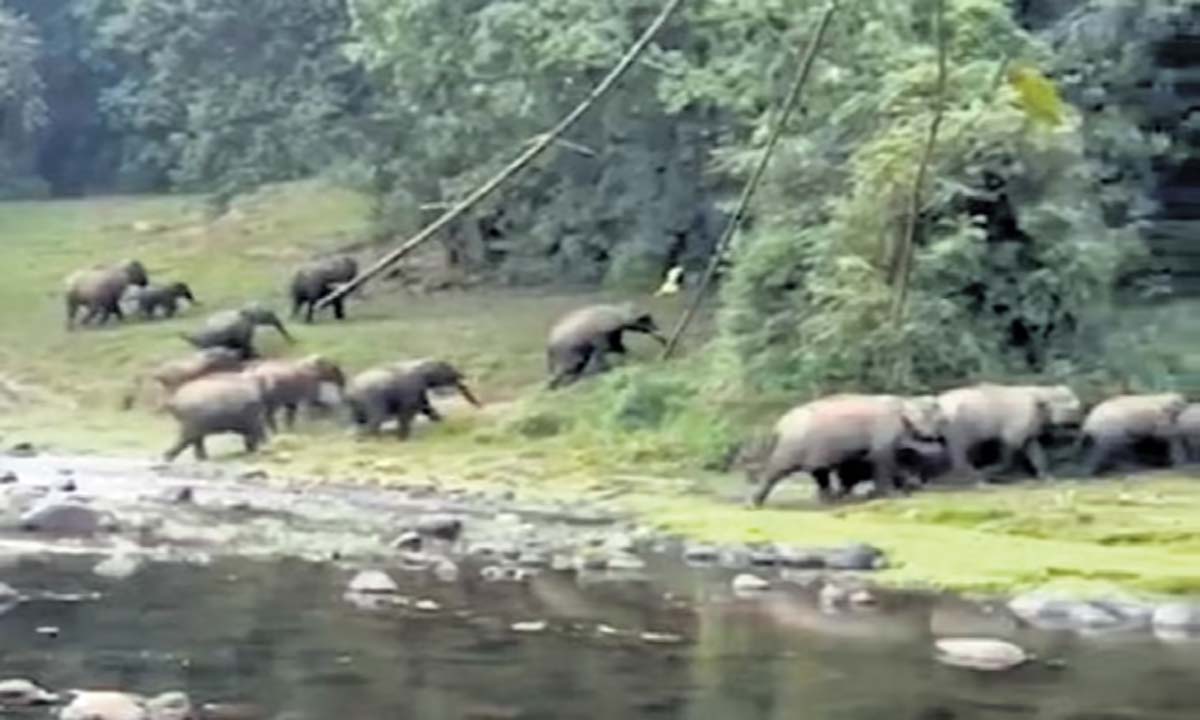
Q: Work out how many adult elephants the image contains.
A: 12